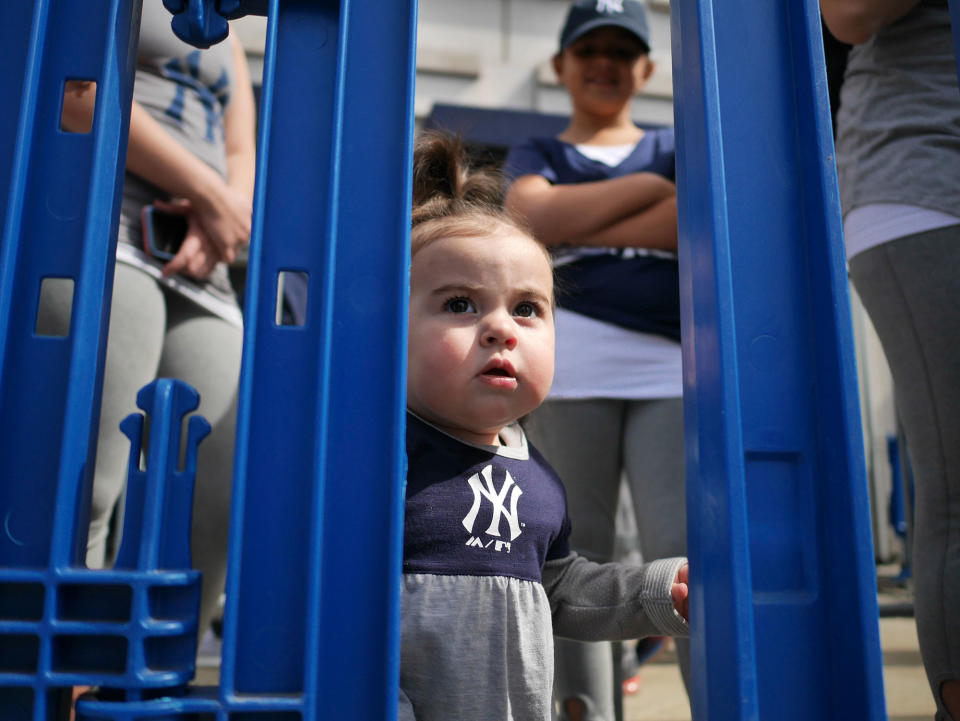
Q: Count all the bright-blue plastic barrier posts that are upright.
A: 3